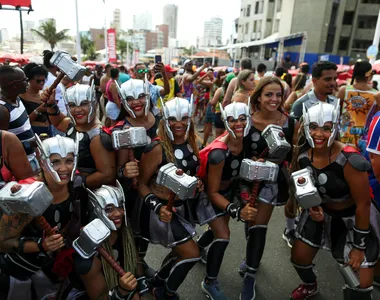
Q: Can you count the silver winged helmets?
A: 7